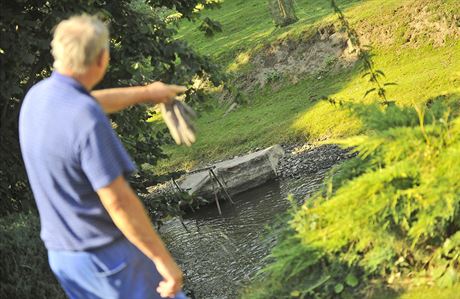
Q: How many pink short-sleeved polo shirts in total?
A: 0